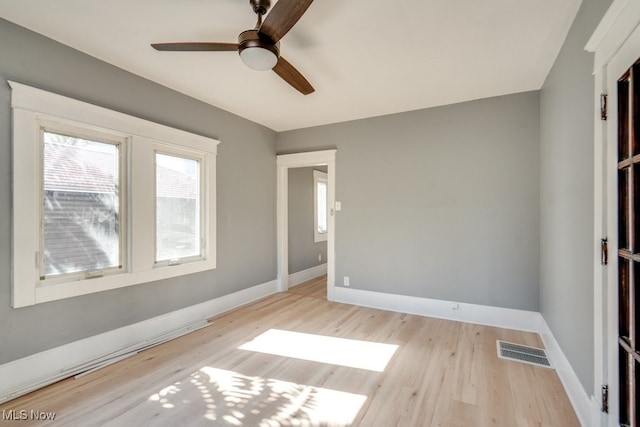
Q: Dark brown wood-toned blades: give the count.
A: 3